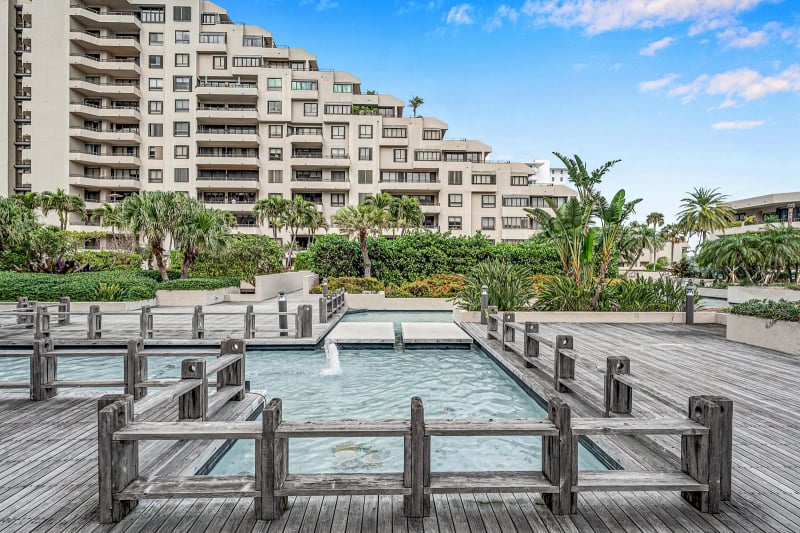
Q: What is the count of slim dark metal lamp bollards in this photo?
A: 4